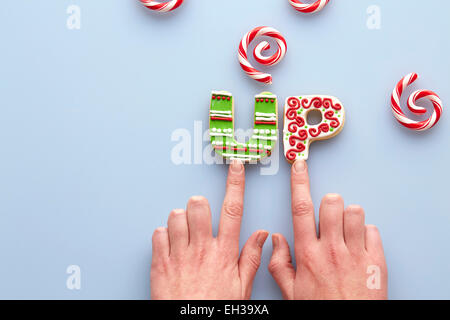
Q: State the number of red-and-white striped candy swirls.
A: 4